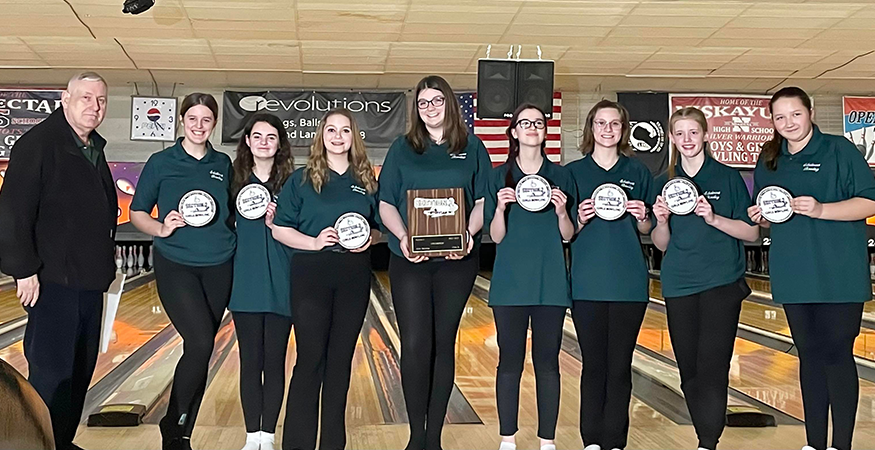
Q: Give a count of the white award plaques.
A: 7